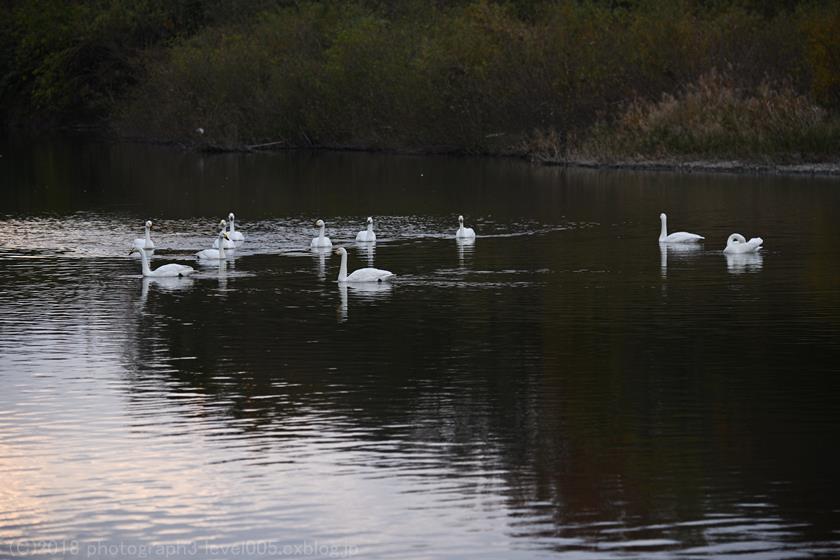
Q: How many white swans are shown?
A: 11